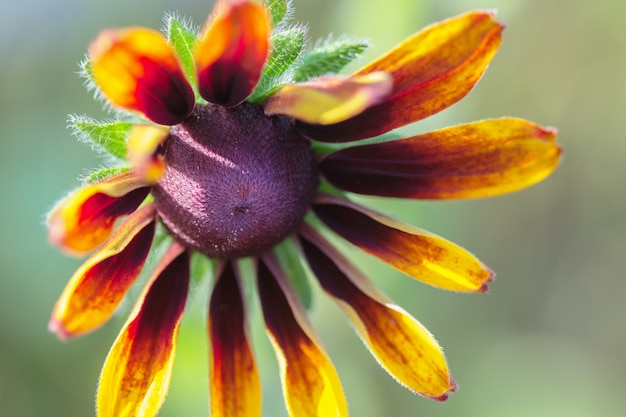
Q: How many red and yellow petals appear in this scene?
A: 13